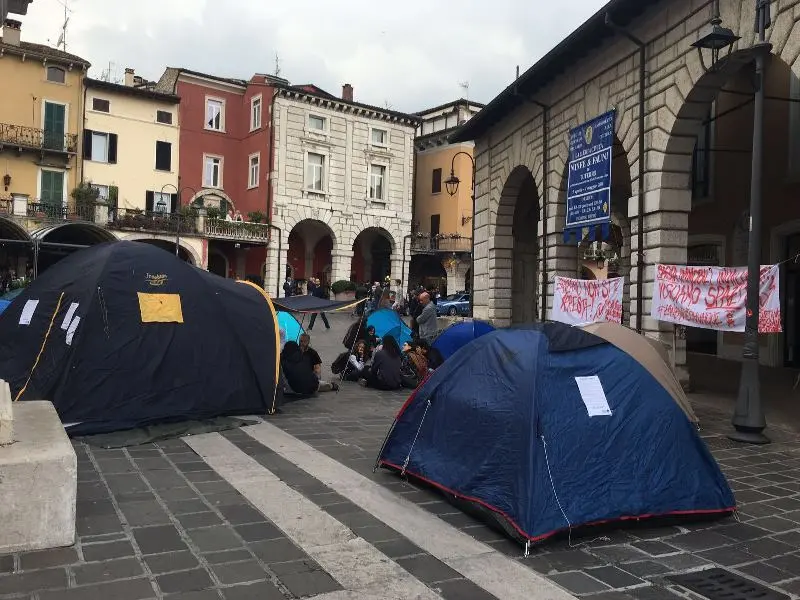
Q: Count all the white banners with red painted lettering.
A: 2